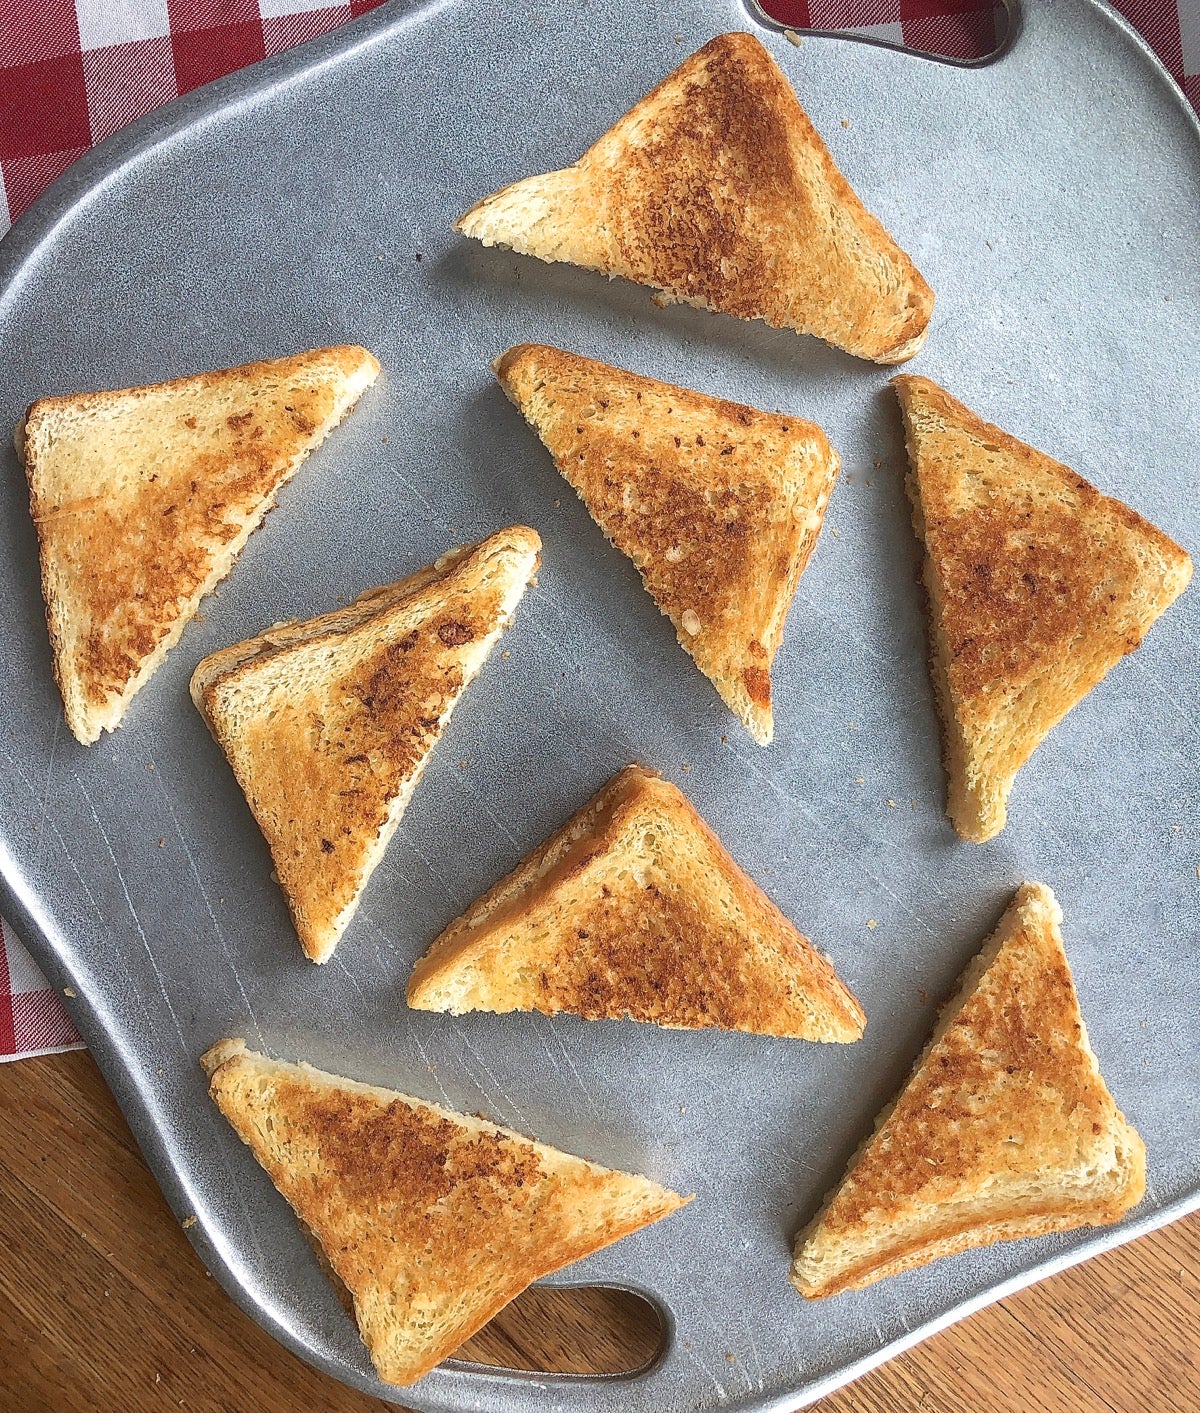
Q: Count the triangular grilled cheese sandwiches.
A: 8